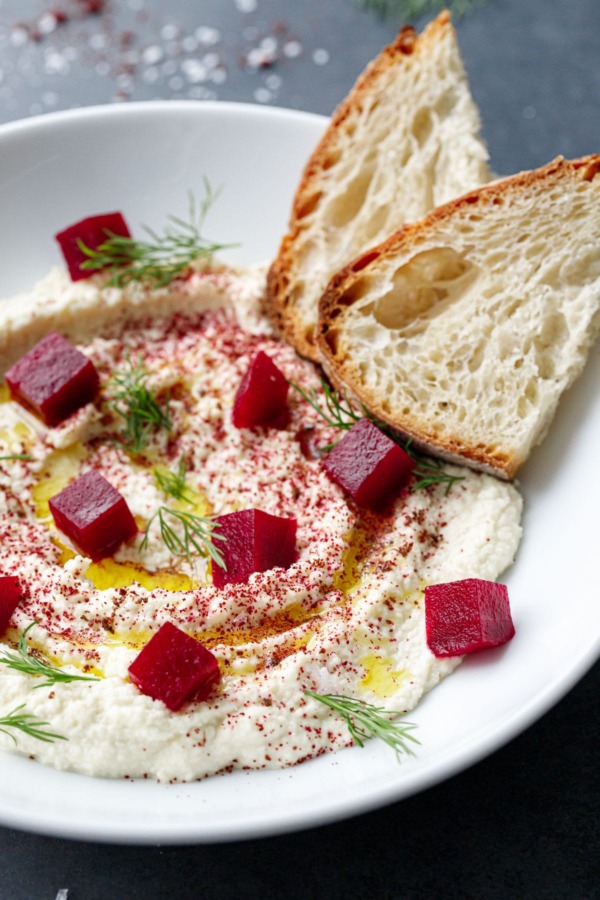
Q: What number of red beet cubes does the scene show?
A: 9